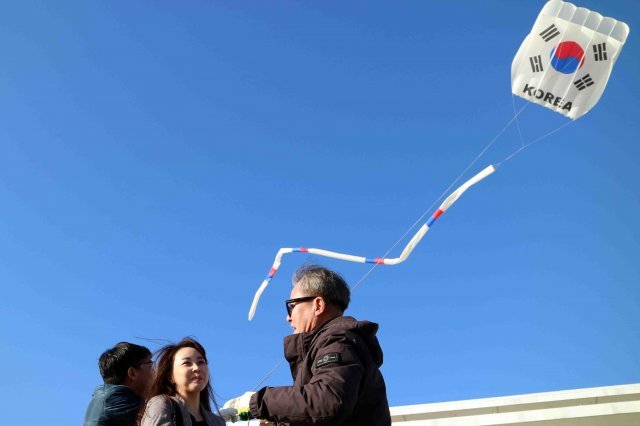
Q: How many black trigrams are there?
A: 4